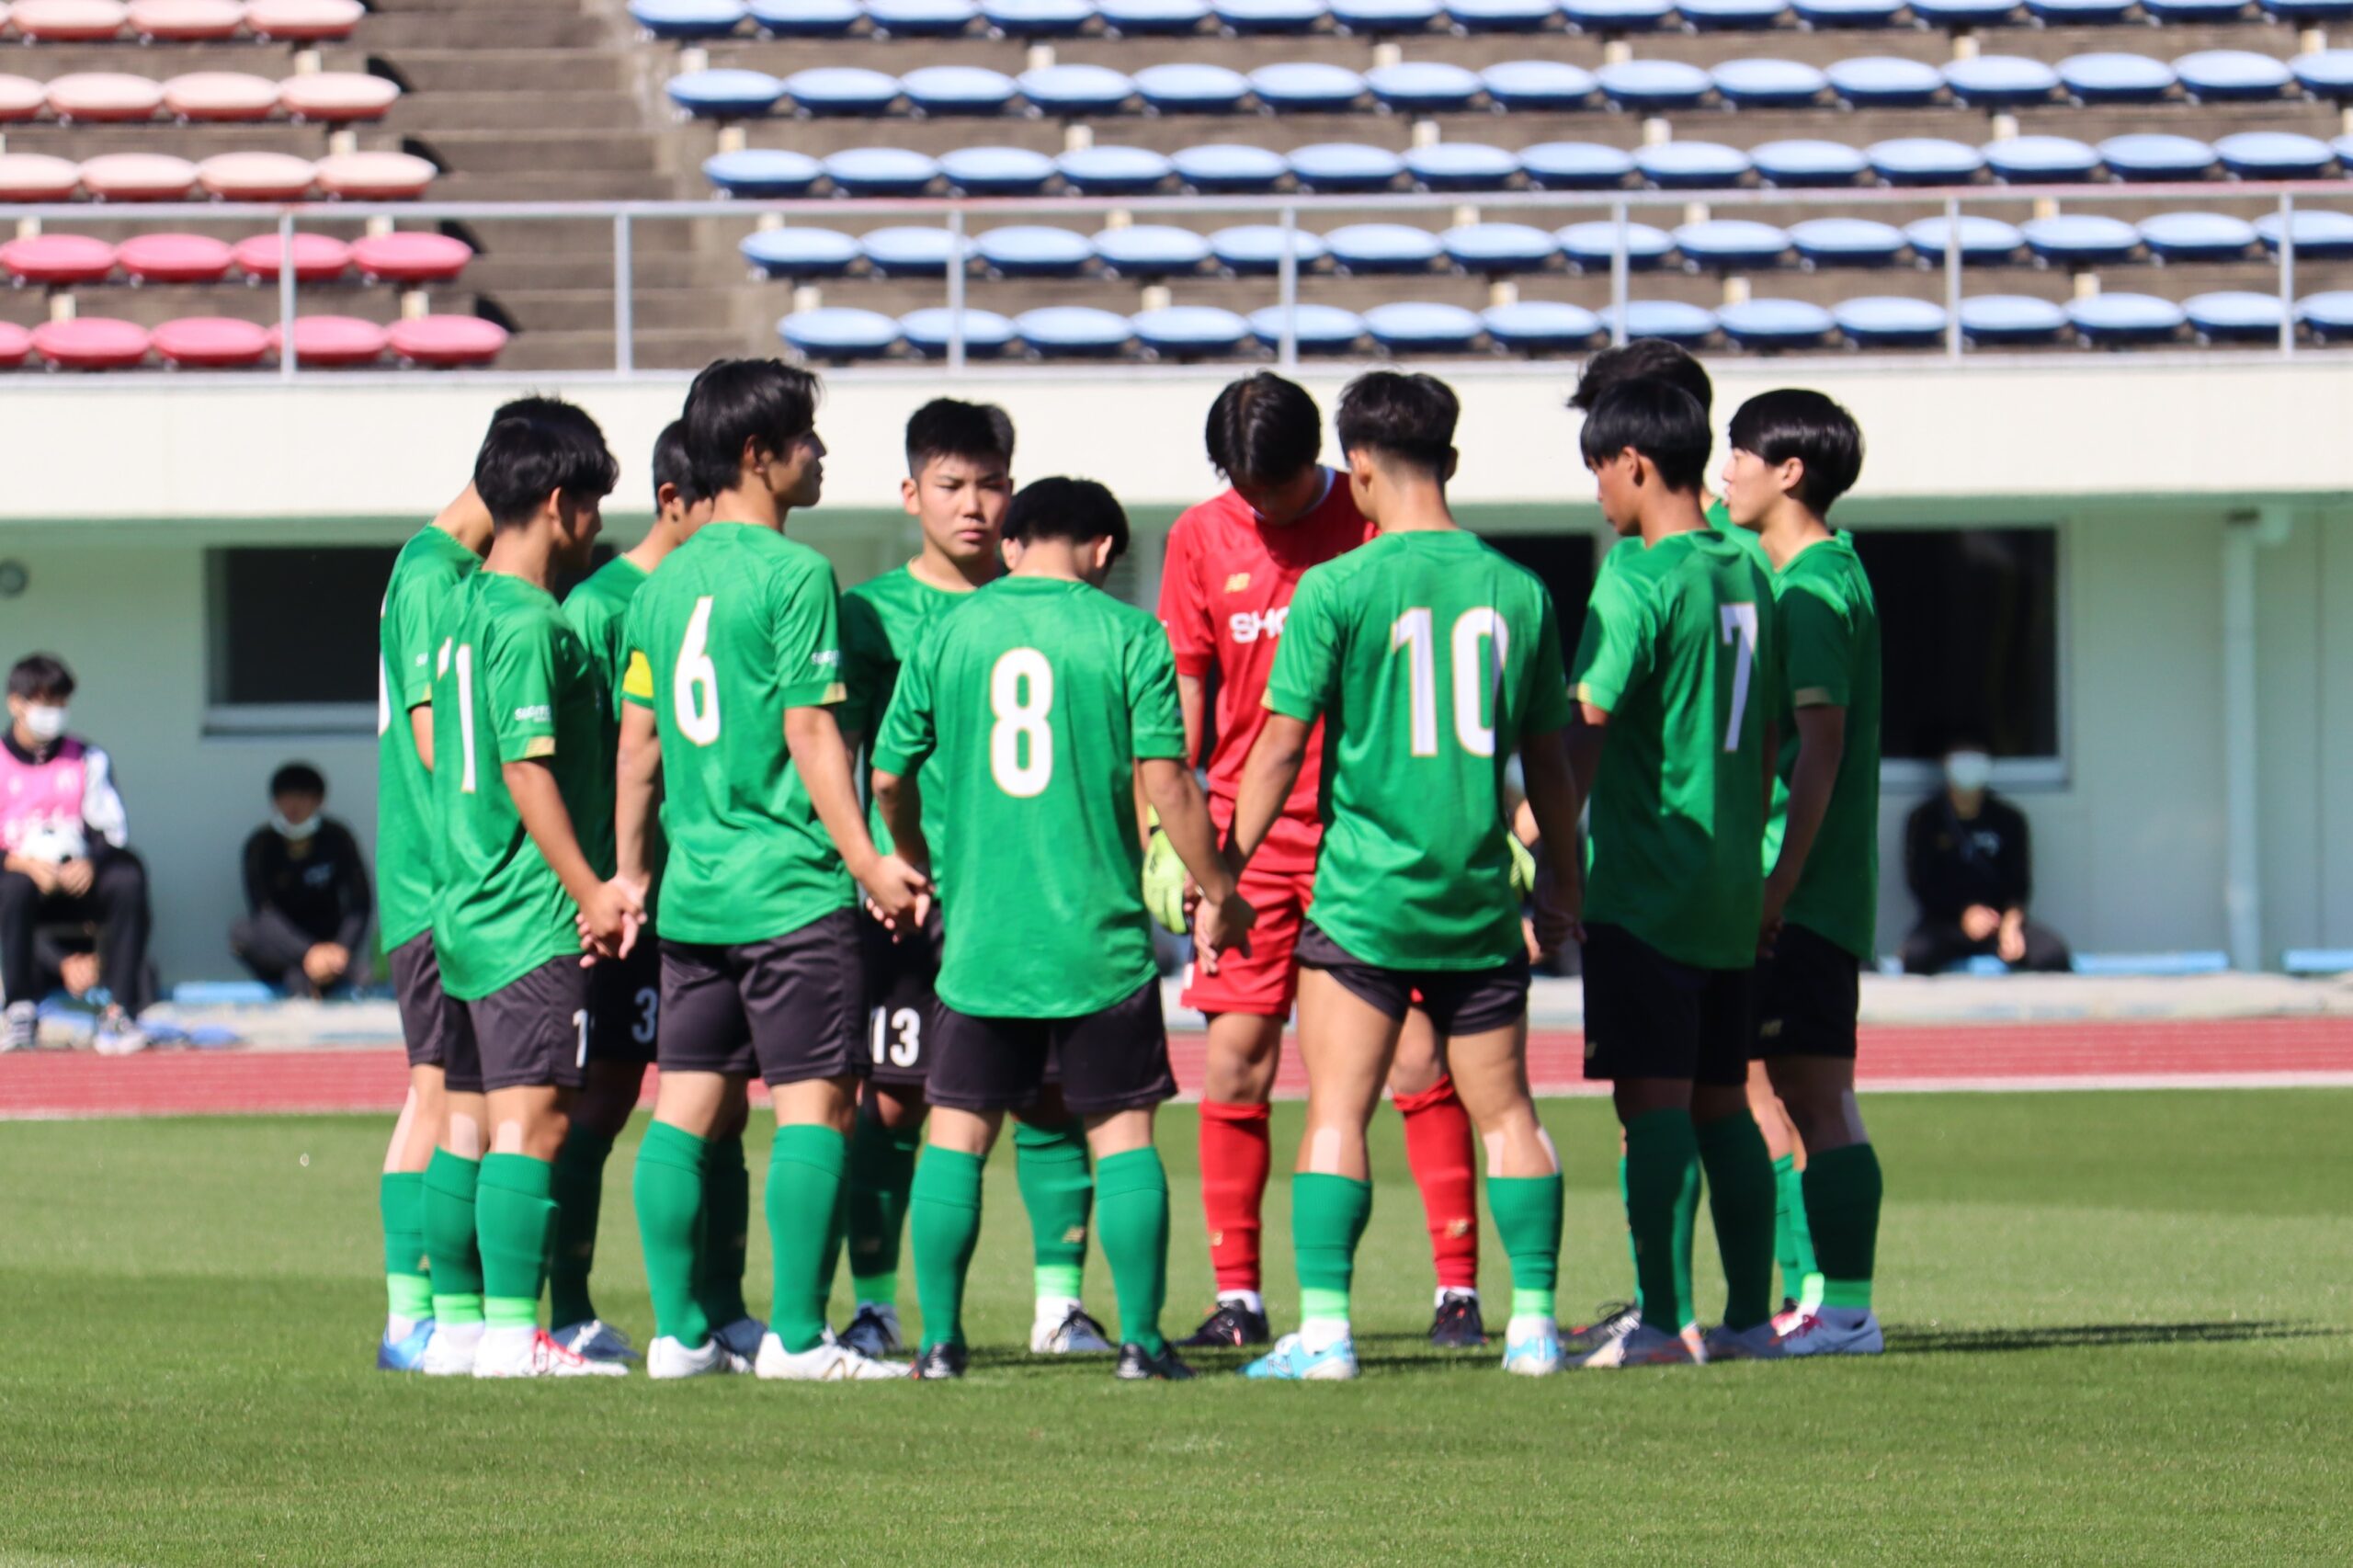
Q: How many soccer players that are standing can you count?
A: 11